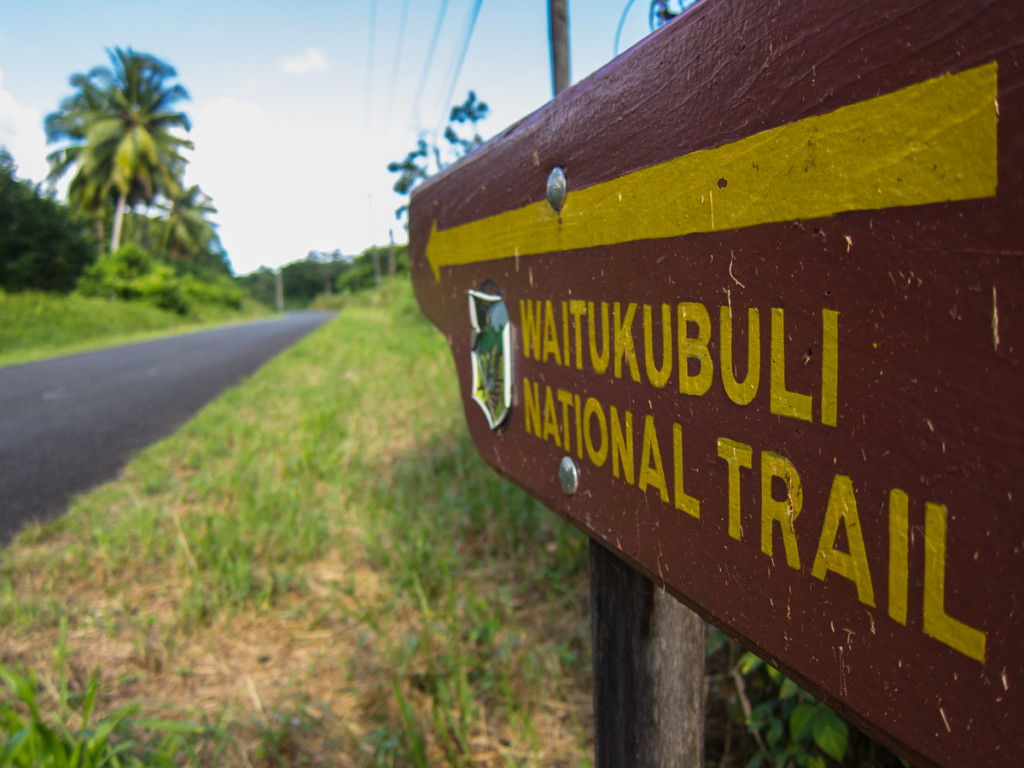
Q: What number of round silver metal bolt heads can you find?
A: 2